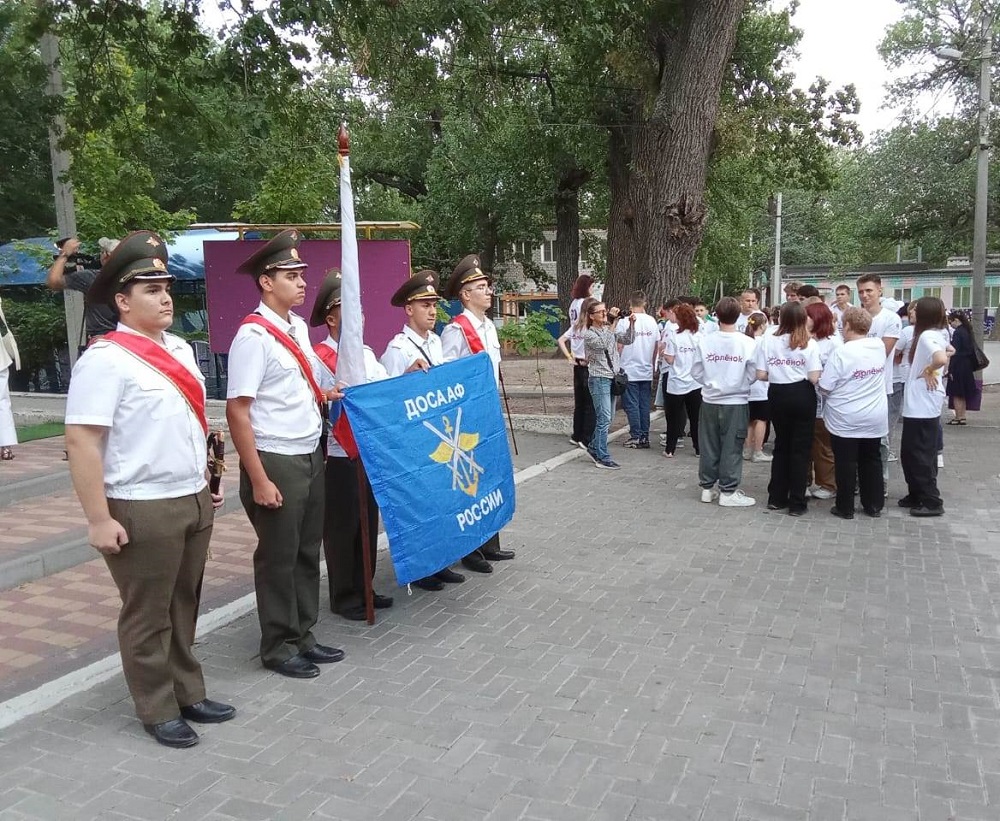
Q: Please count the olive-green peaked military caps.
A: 5